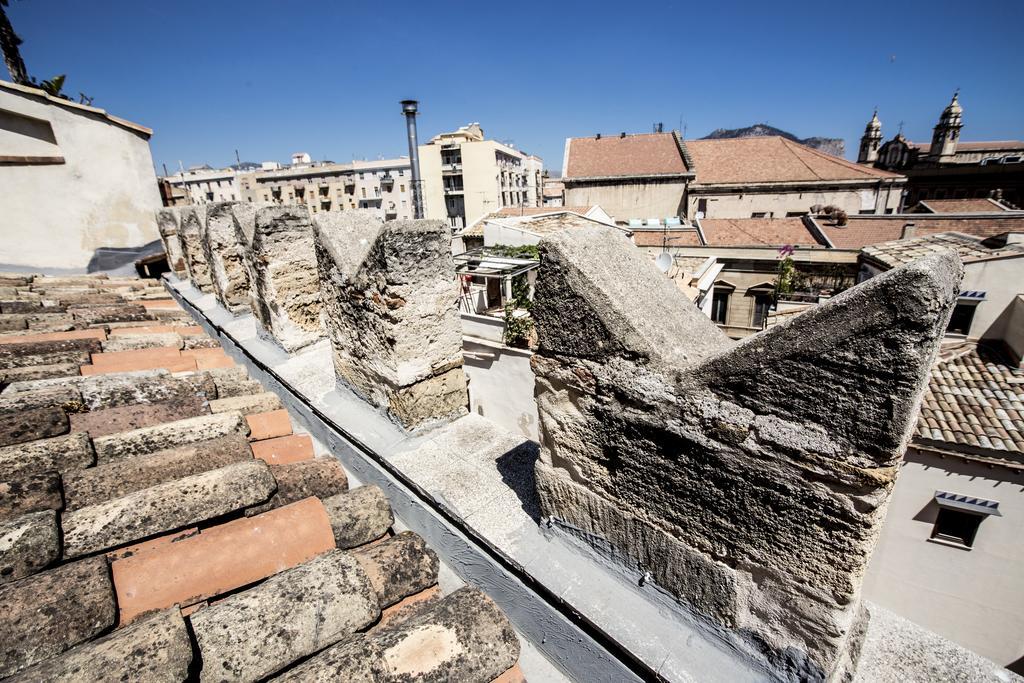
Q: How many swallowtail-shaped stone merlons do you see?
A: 6